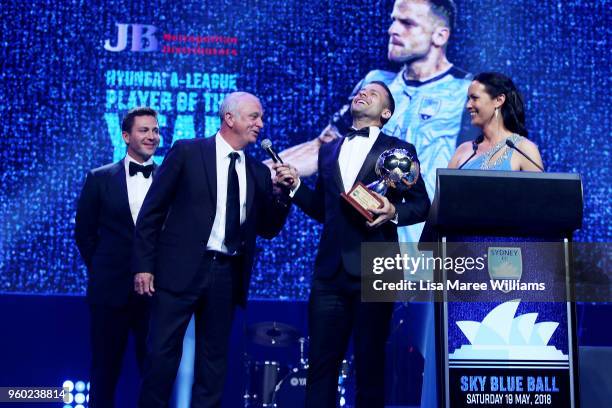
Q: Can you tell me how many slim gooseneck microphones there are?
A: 2